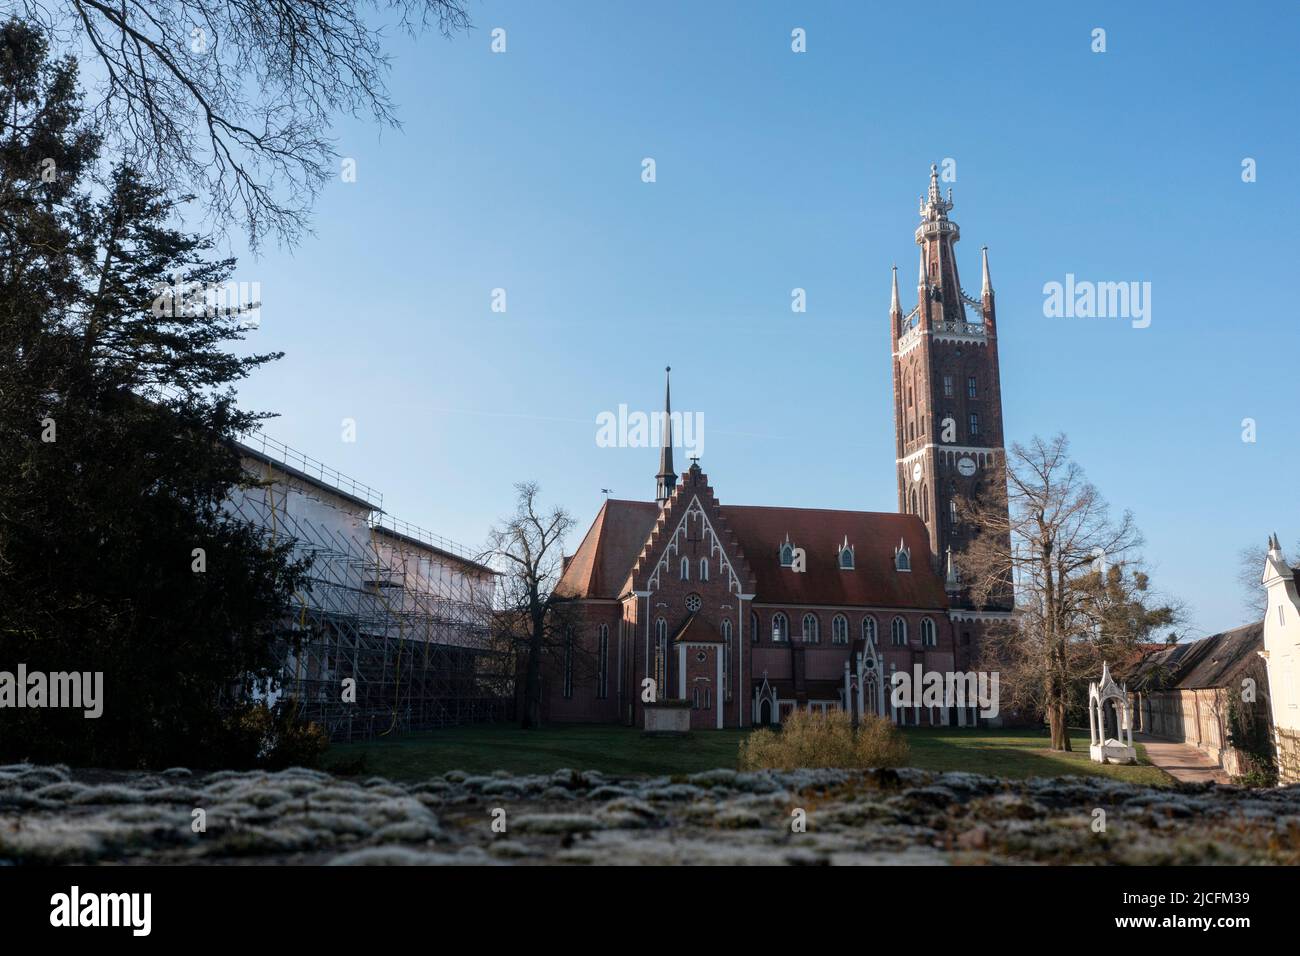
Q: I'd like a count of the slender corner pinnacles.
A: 3